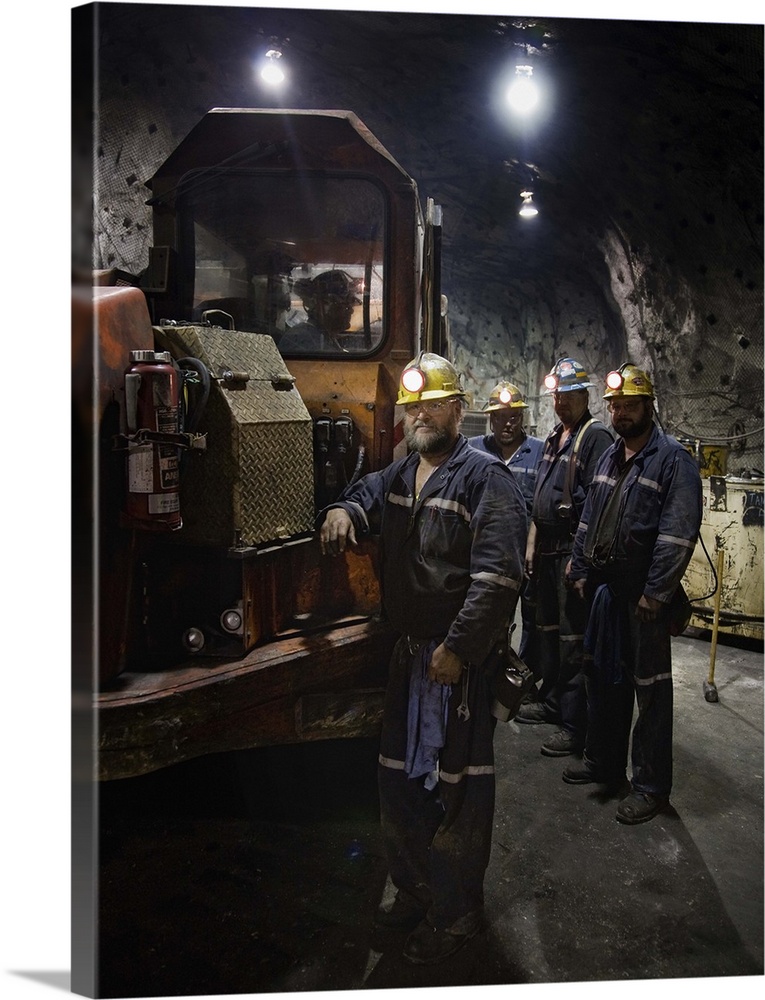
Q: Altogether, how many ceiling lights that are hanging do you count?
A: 3